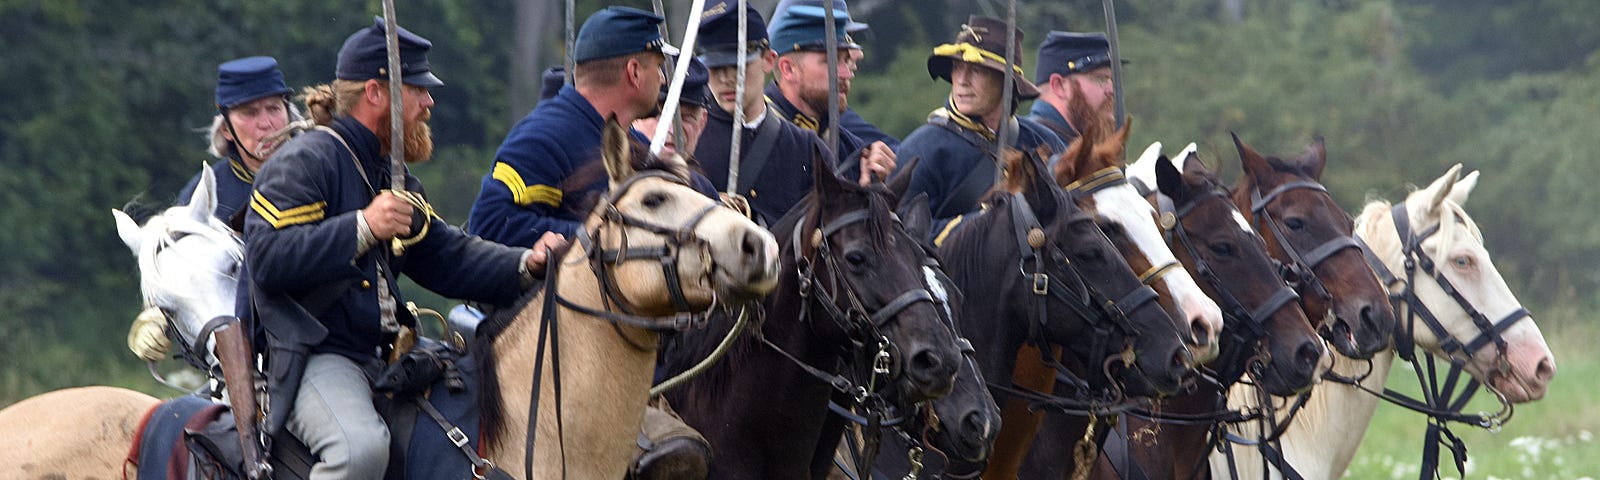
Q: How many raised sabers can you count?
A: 8